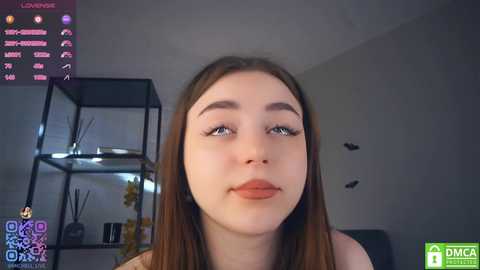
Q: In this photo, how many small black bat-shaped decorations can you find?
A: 2